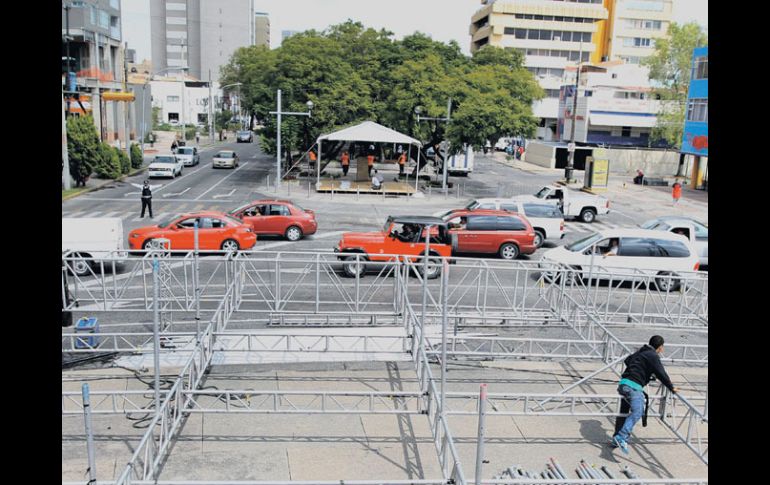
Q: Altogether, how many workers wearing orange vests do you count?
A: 4